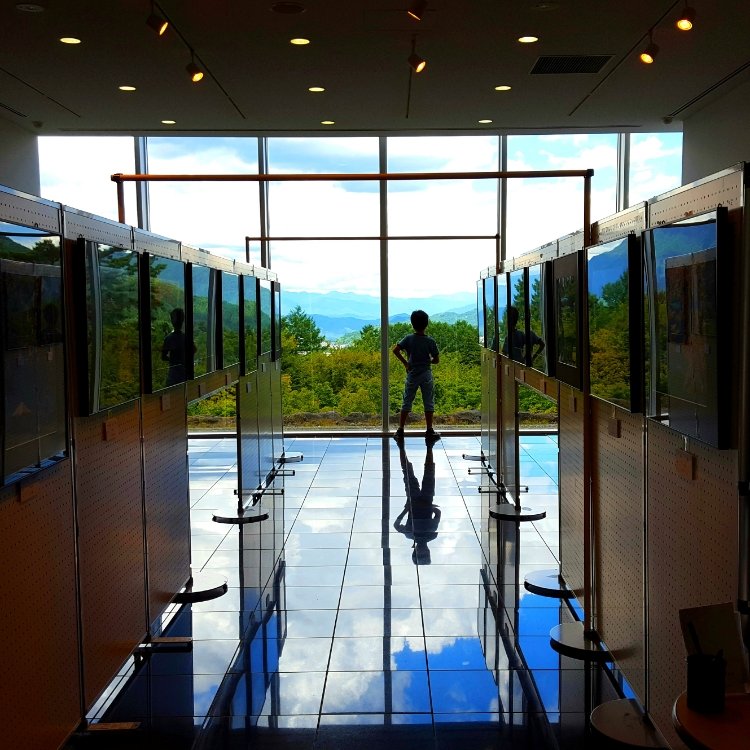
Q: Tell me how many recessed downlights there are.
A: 9